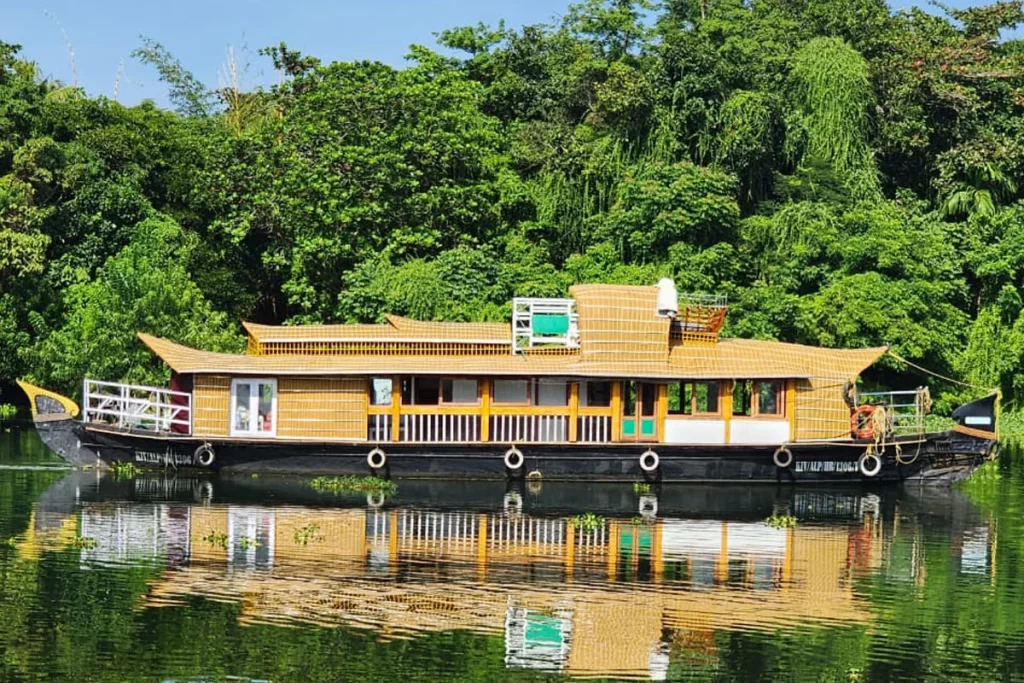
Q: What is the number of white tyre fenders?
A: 6